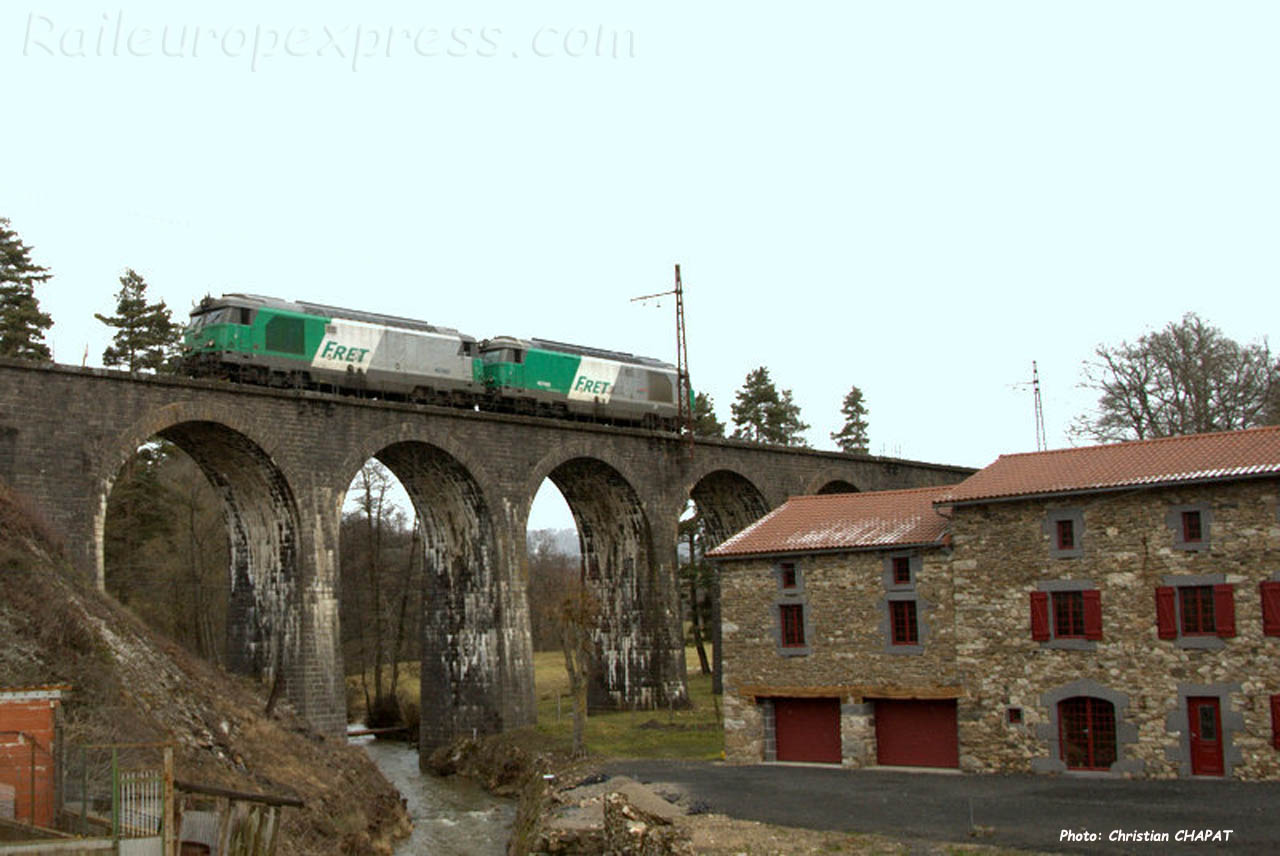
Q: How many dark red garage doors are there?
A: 2